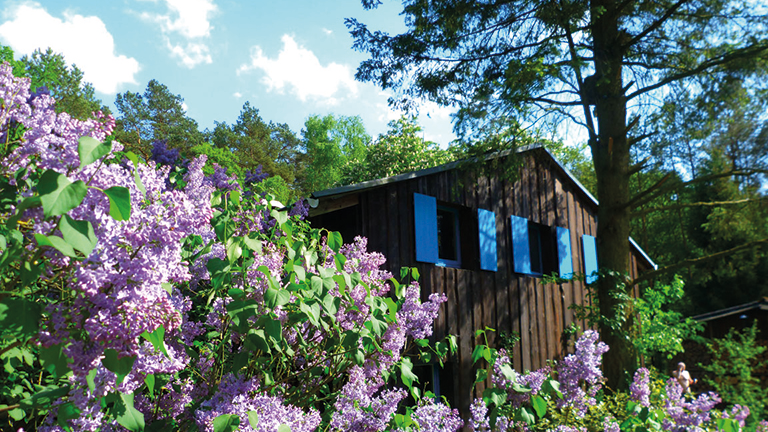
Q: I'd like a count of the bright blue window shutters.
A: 5